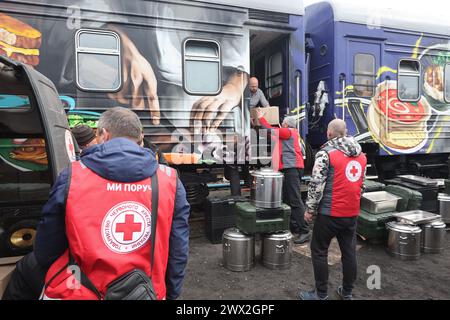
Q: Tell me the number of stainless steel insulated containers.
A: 6